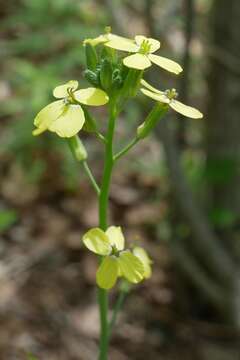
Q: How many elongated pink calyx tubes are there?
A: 0